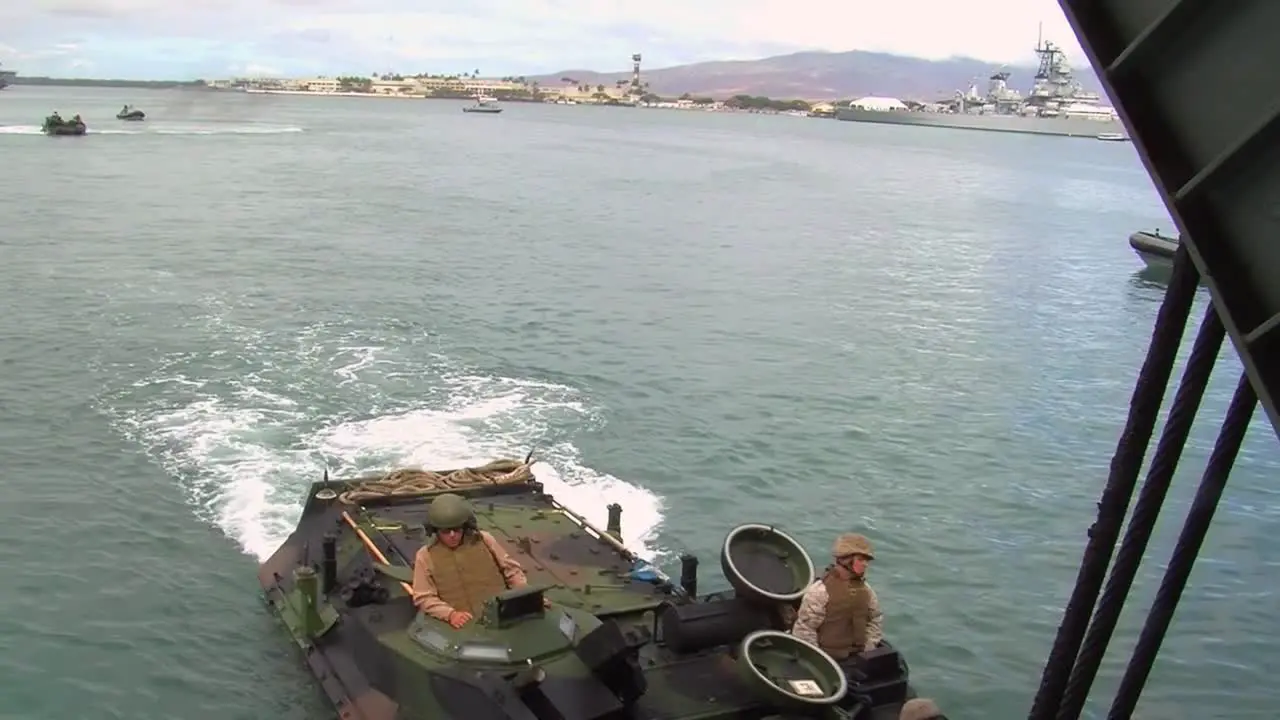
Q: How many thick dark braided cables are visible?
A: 3